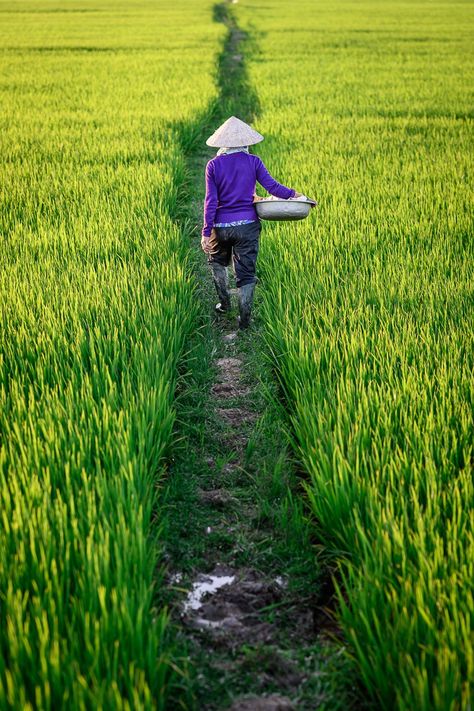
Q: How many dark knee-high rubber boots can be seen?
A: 2